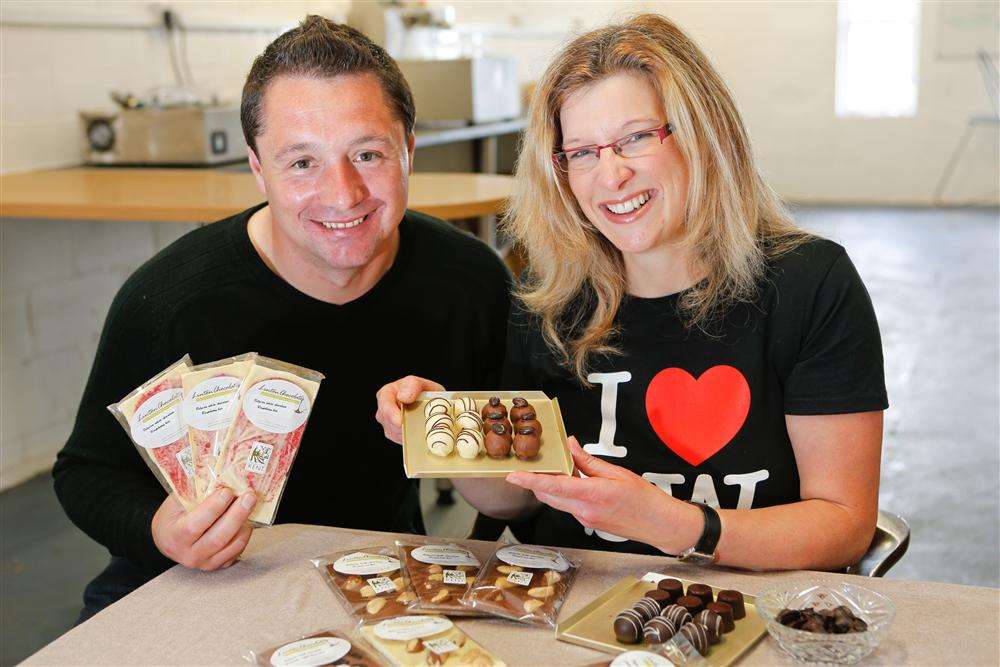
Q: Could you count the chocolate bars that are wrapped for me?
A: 9